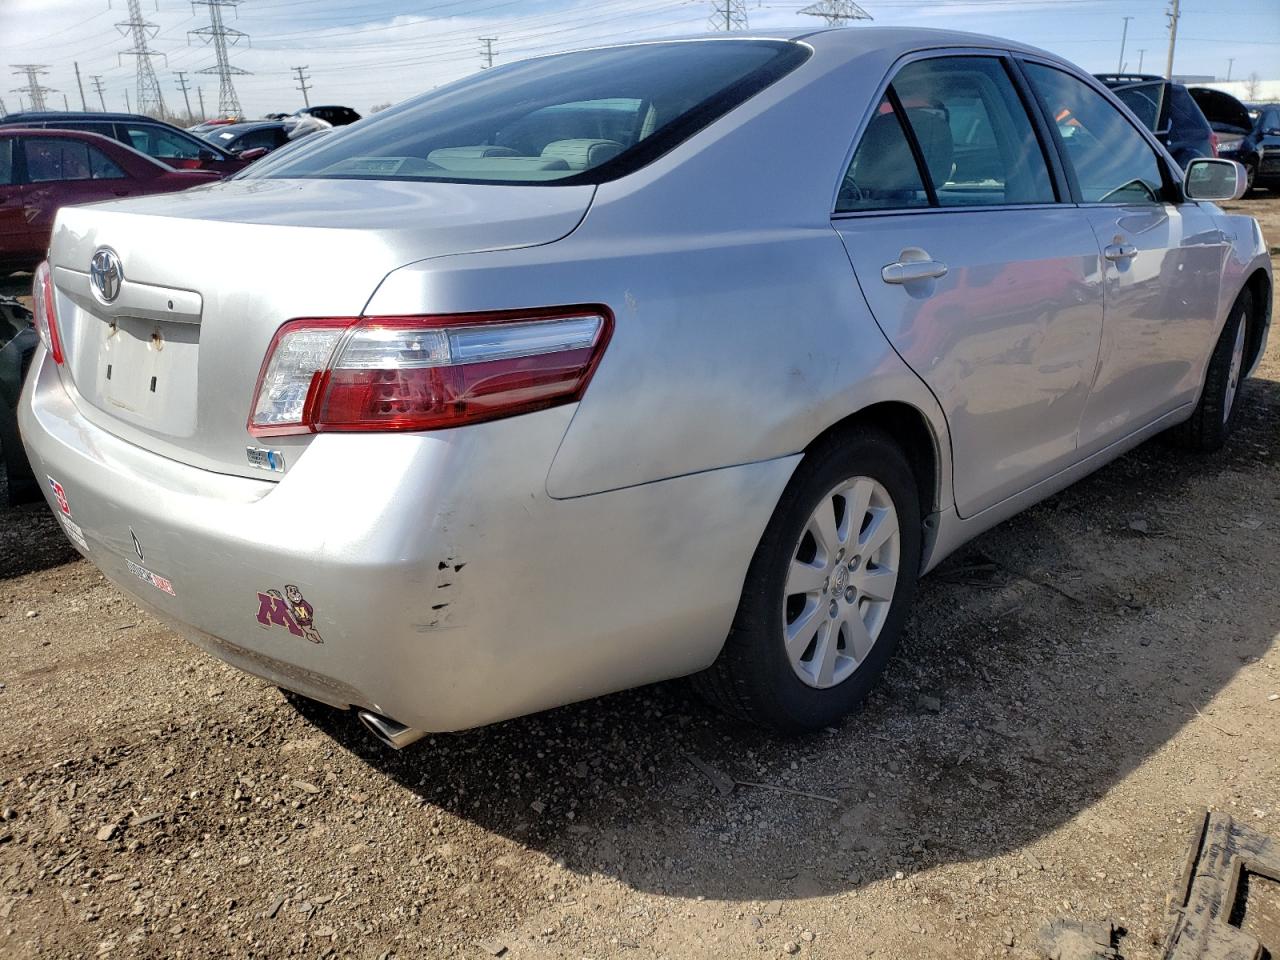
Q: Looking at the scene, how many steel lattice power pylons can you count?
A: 5